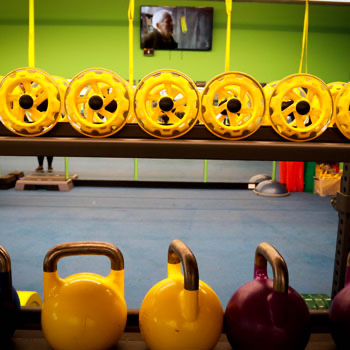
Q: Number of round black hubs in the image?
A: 5